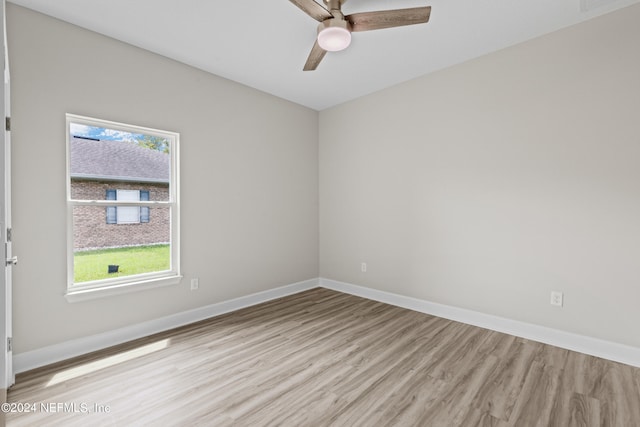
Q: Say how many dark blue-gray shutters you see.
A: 2